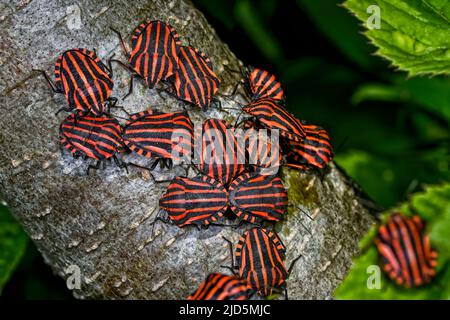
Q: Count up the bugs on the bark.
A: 14